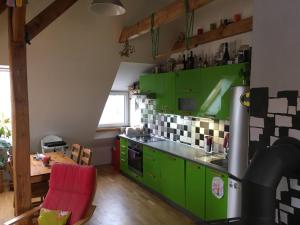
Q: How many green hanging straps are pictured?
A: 2